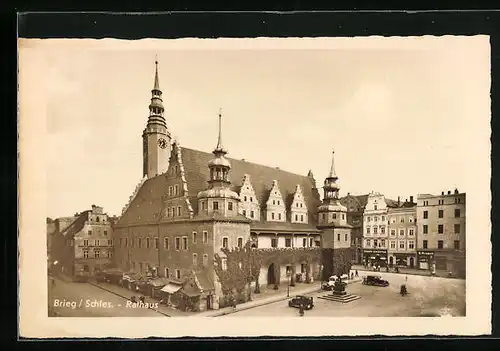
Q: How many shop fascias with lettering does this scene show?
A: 2